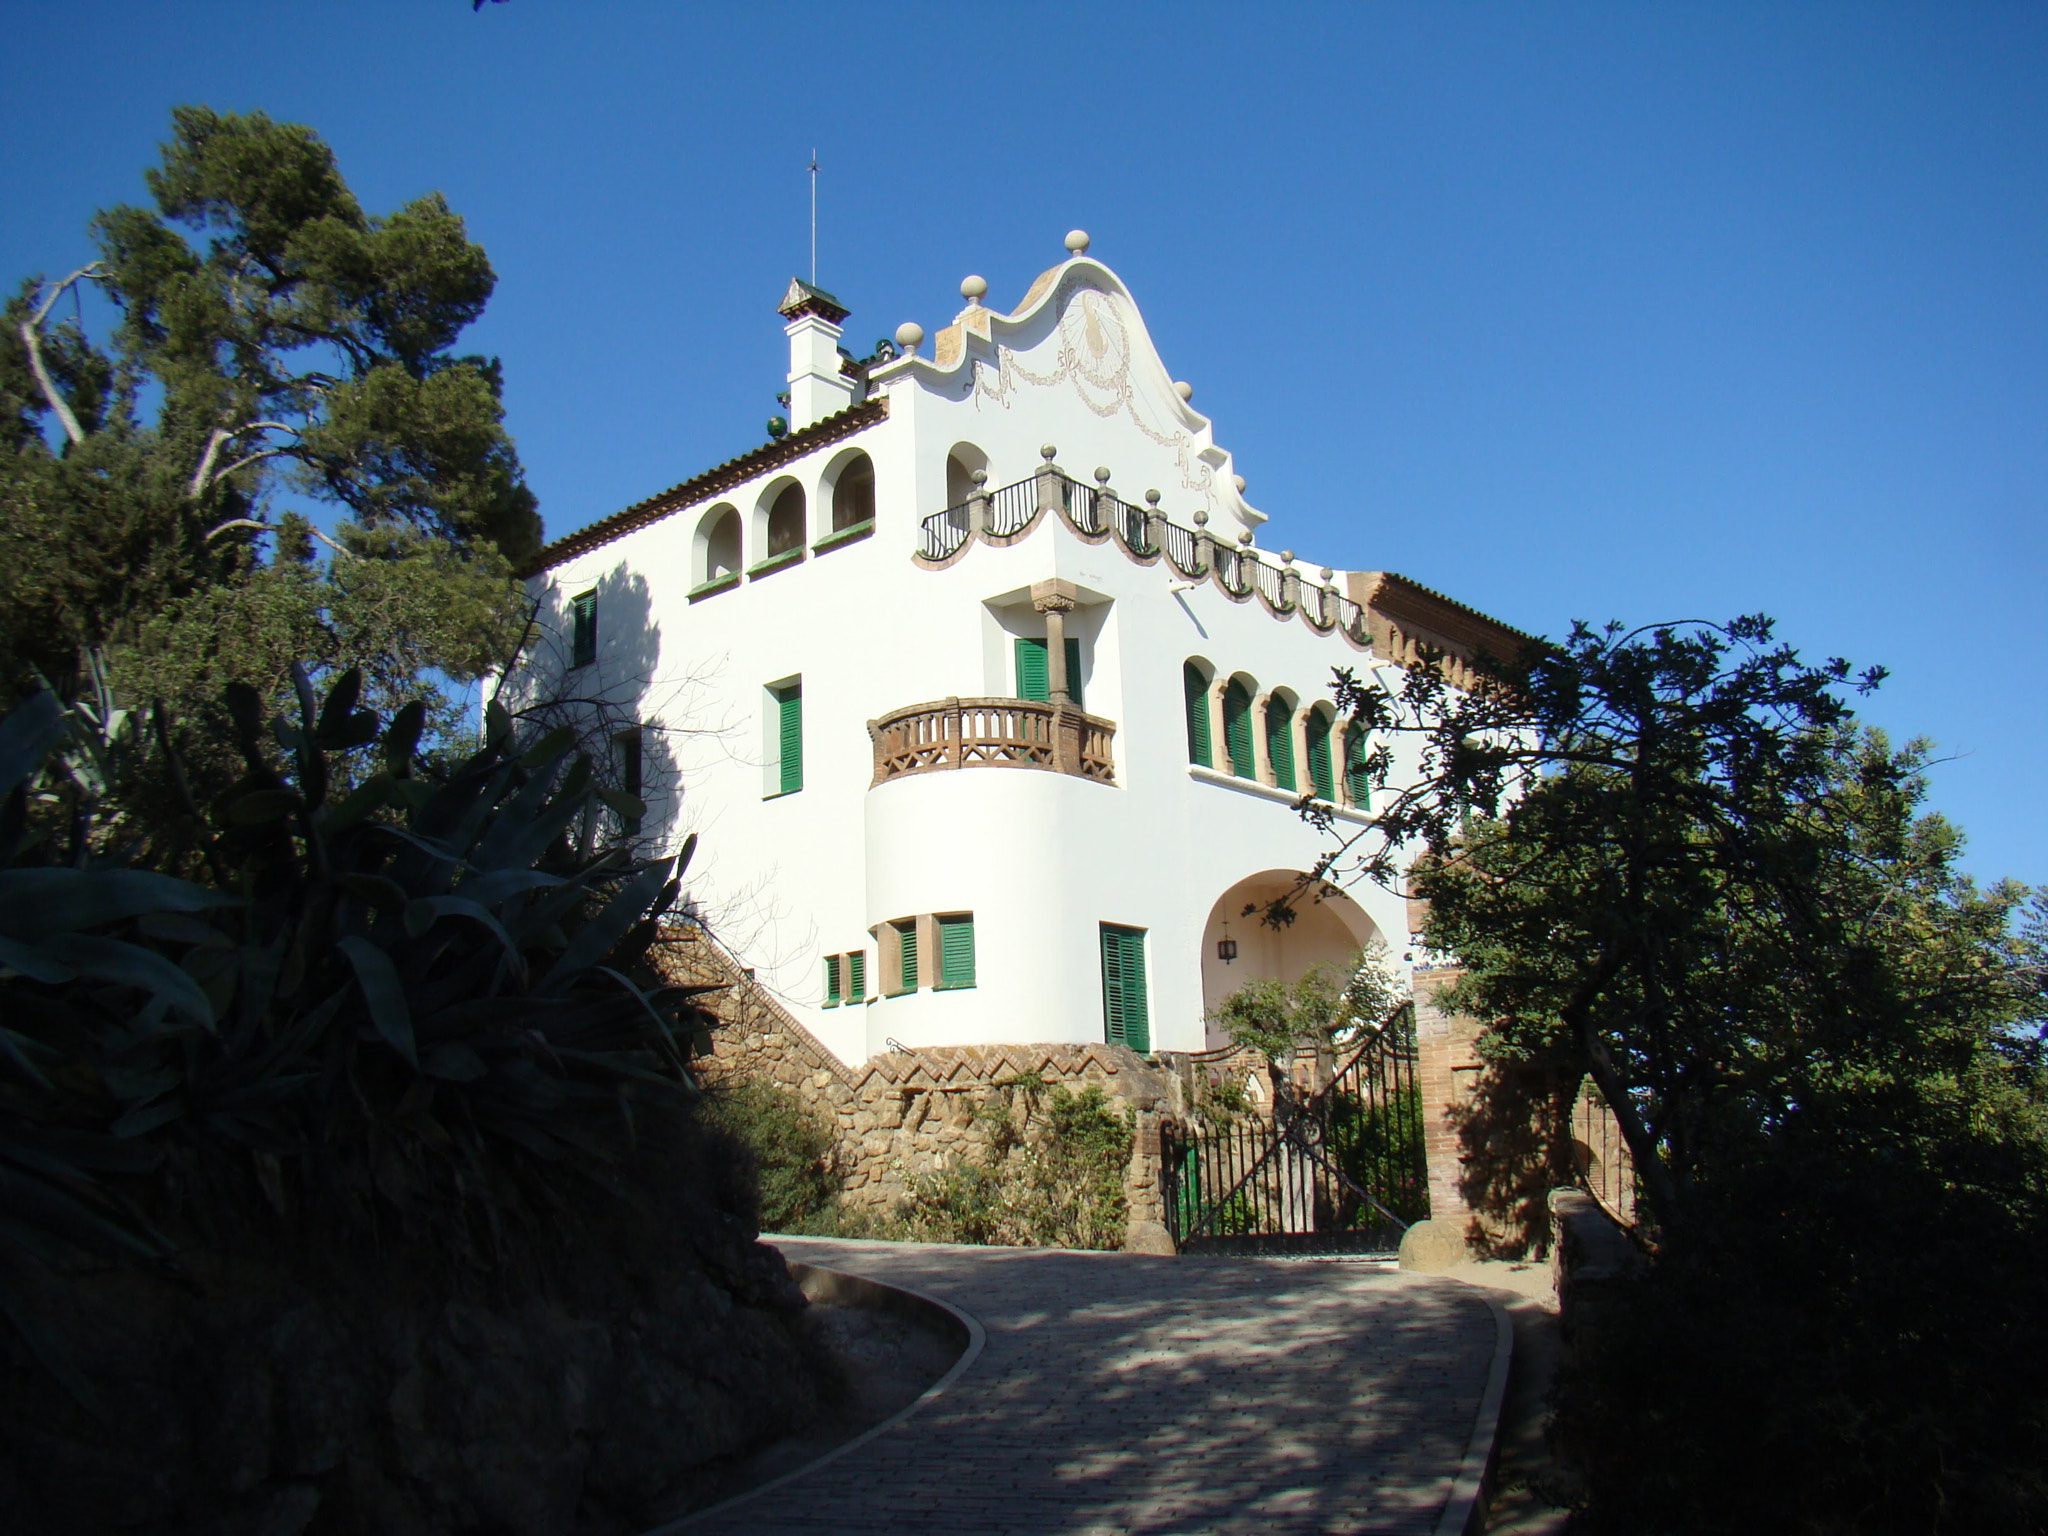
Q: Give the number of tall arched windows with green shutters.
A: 5